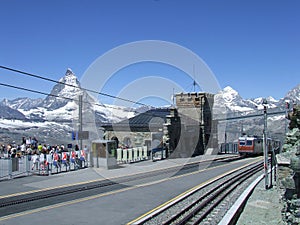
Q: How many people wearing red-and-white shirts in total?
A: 4